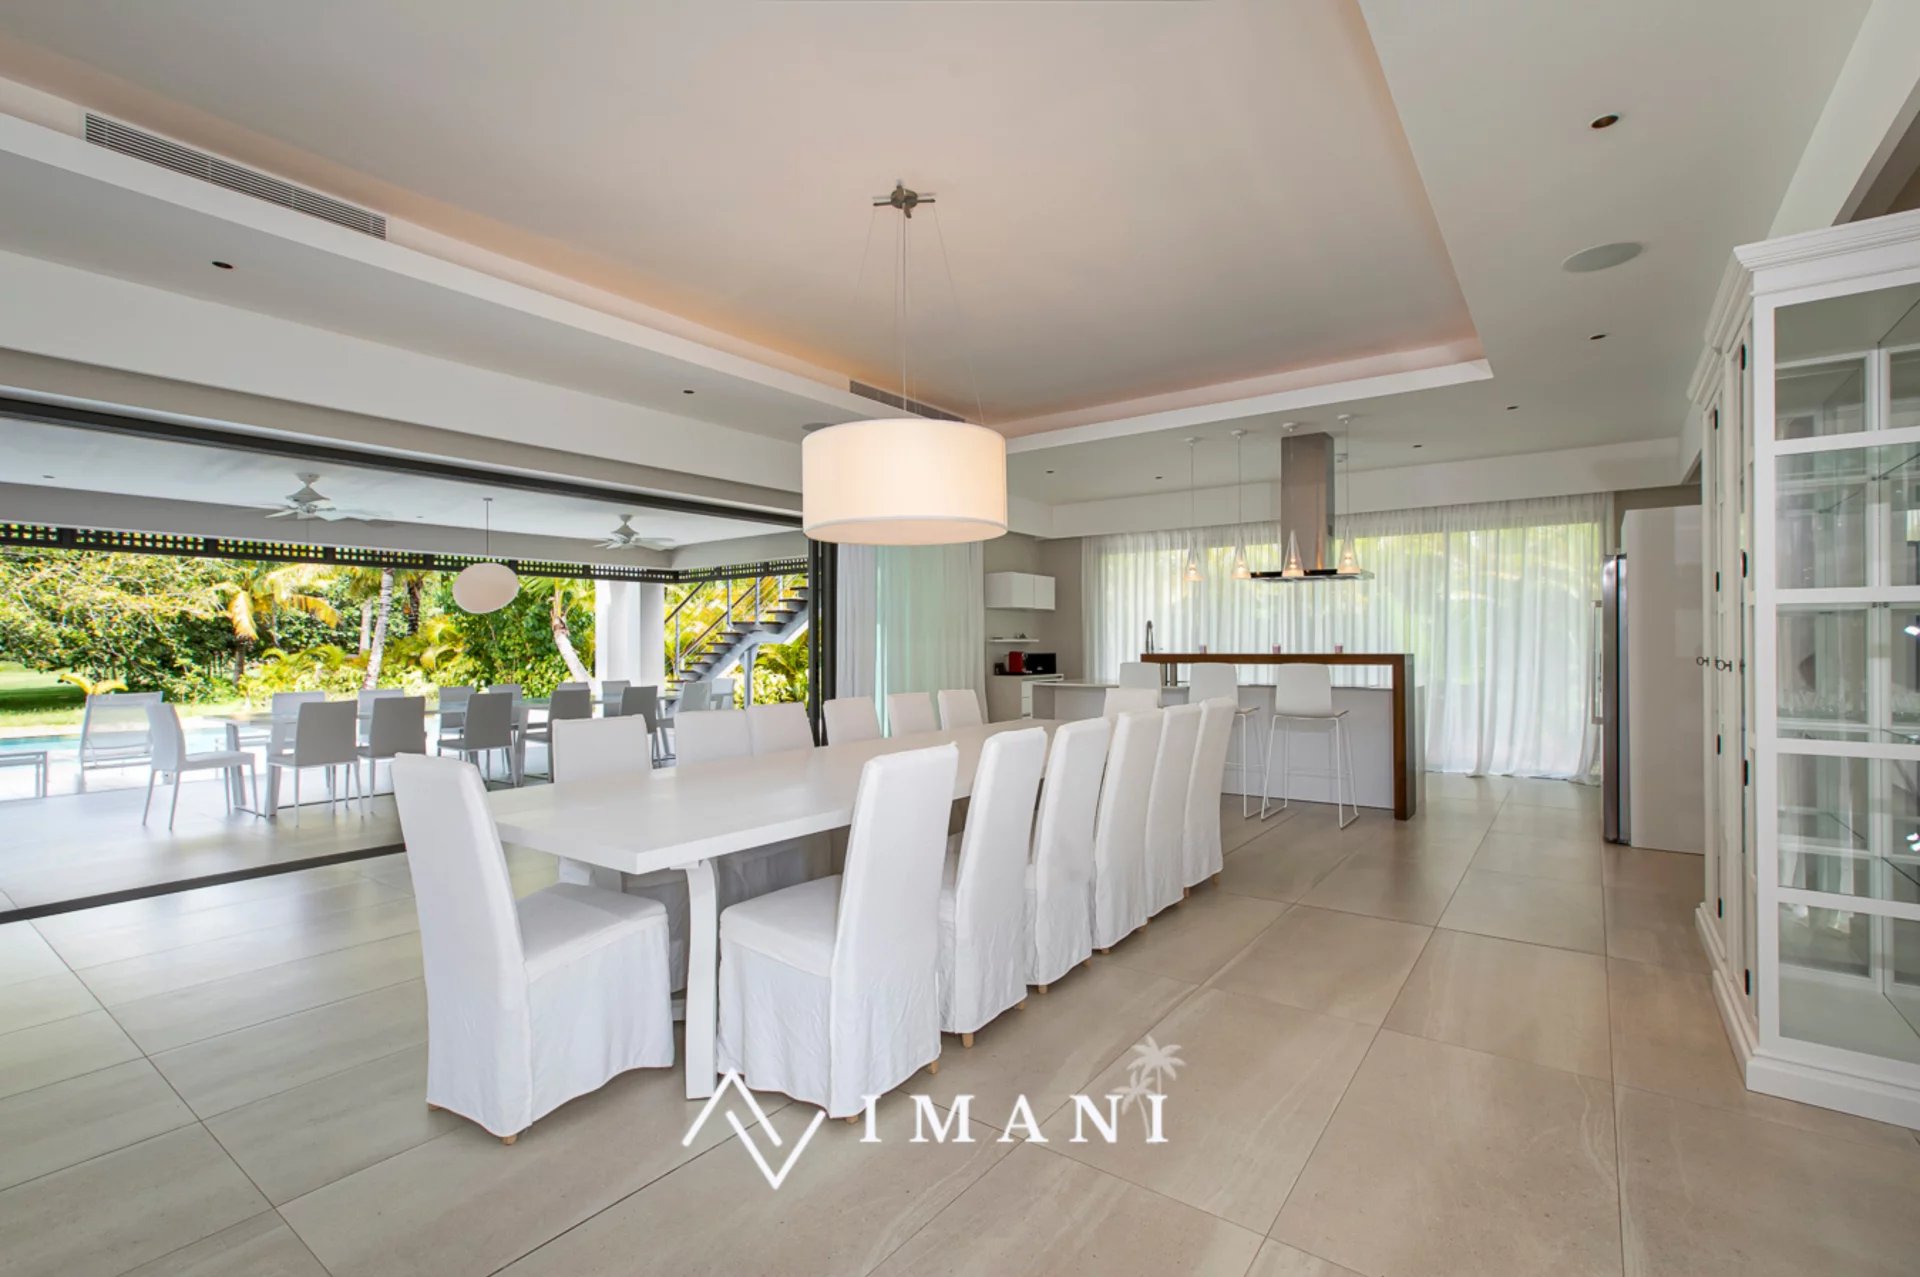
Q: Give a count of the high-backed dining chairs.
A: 14